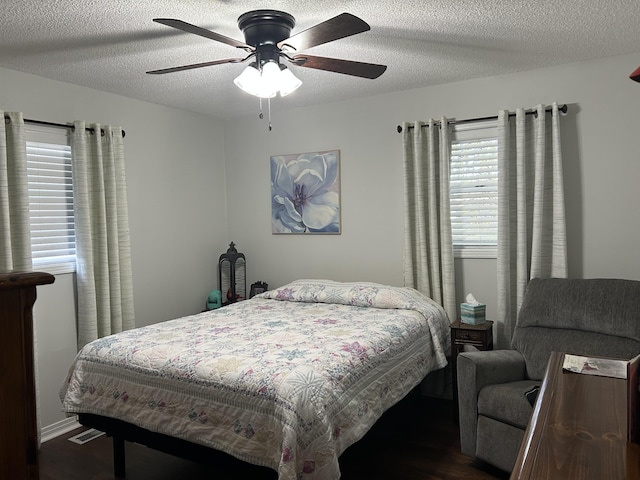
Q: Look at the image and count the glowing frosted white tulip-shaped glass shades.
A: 3